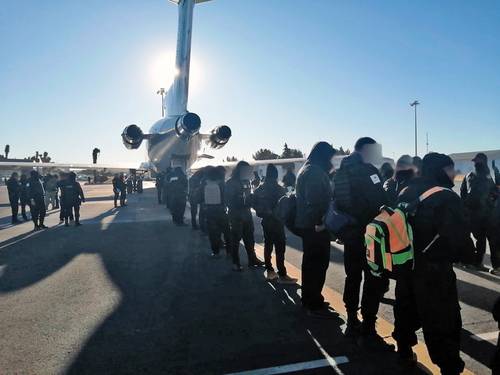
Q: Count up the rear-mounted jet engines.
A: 3